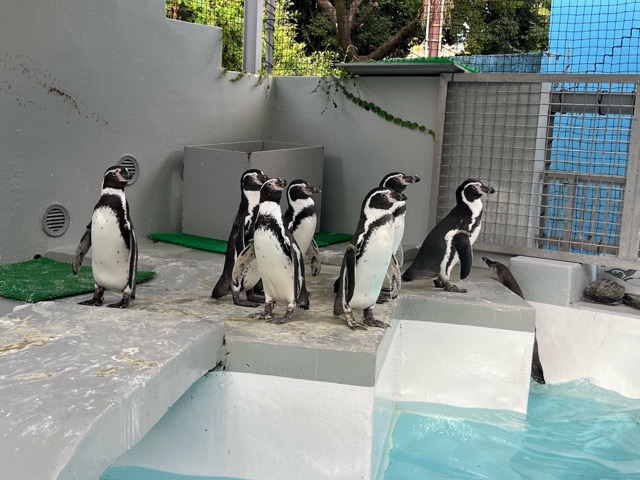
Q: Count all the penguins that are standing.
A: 7